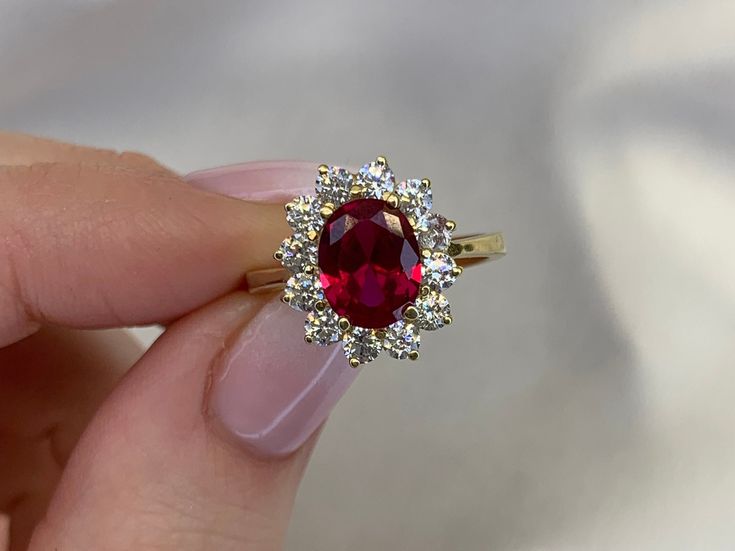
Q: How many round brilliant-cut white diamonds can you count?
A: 12